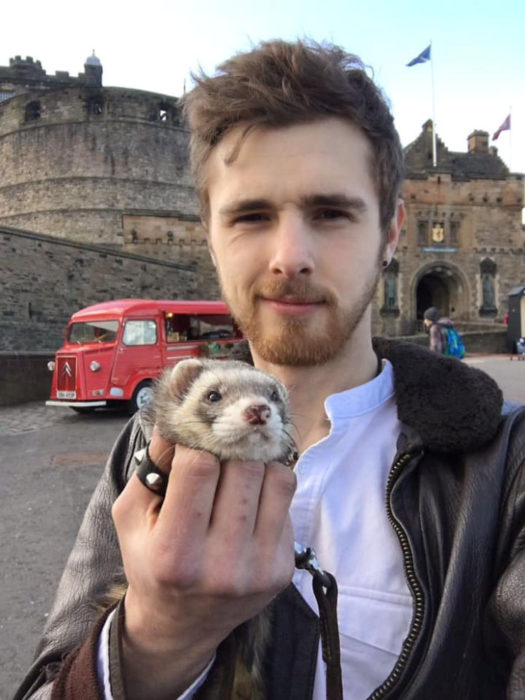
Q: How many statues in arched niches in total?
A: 2